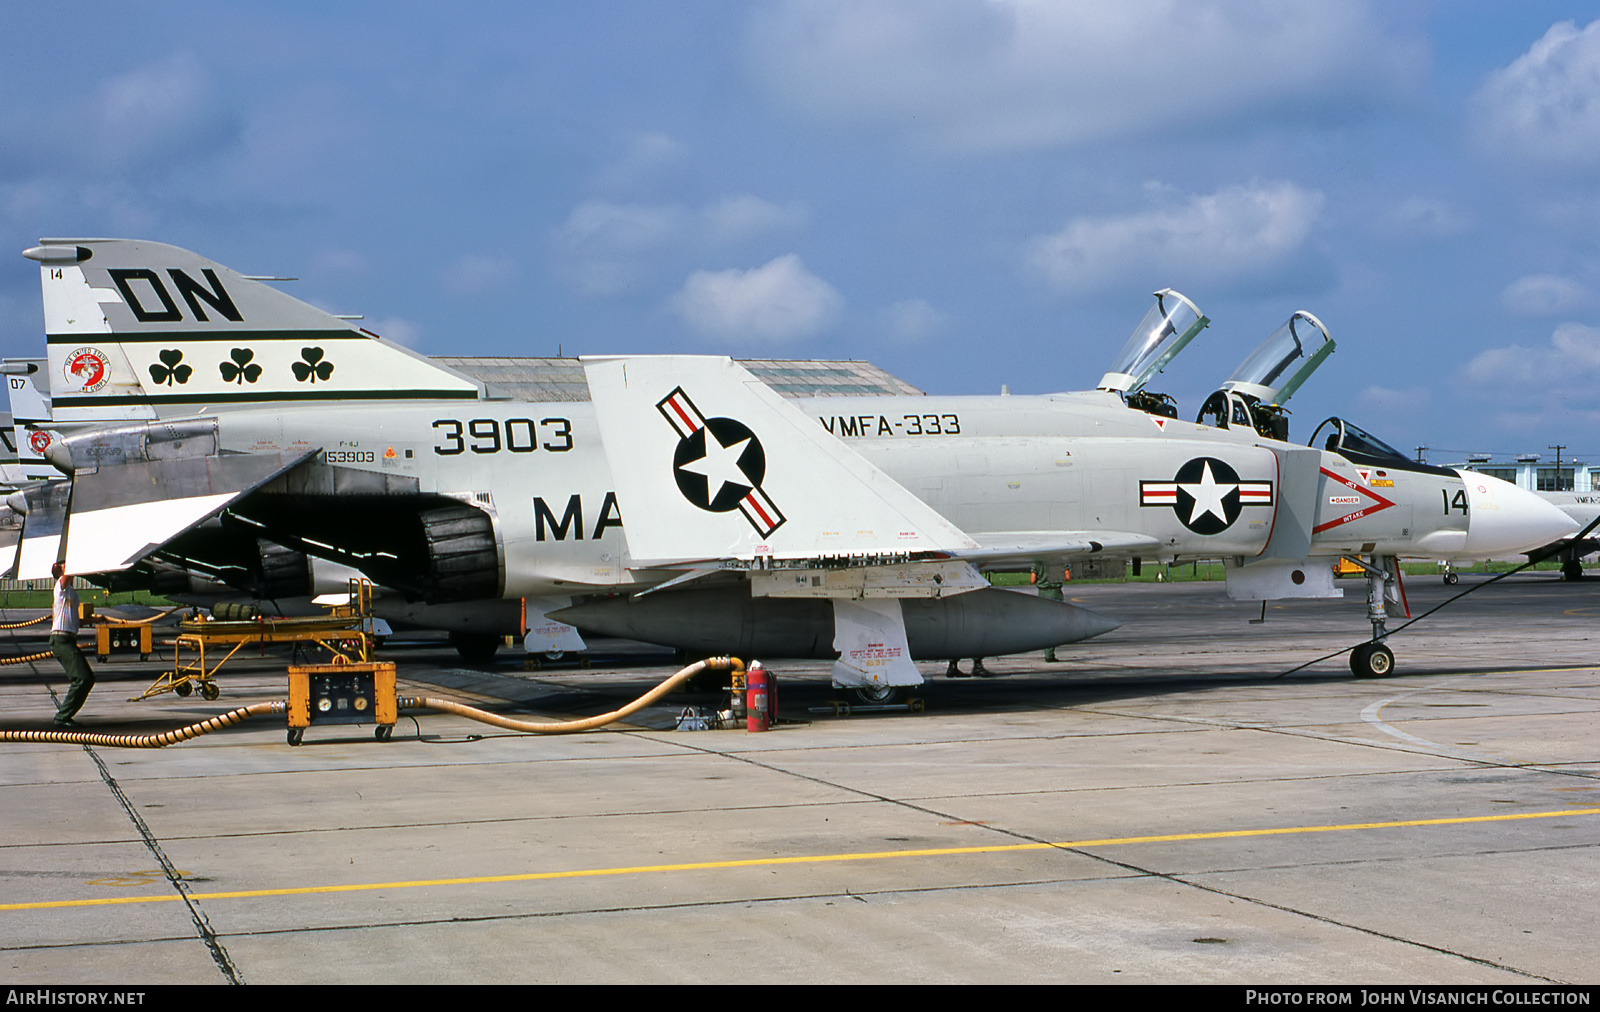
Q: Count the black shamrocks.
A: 3